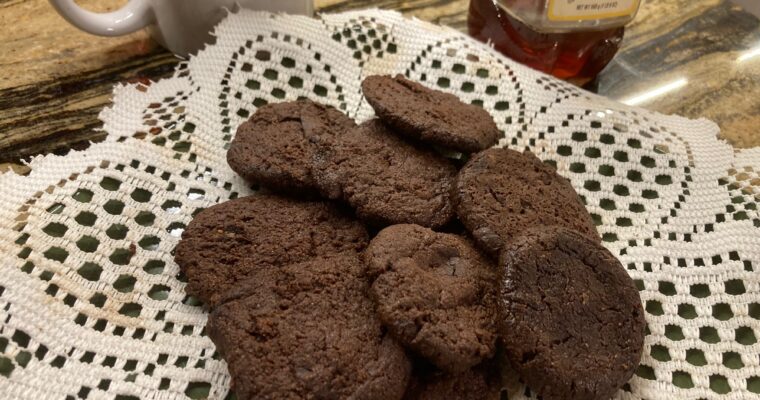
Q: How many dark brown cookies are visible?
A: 9